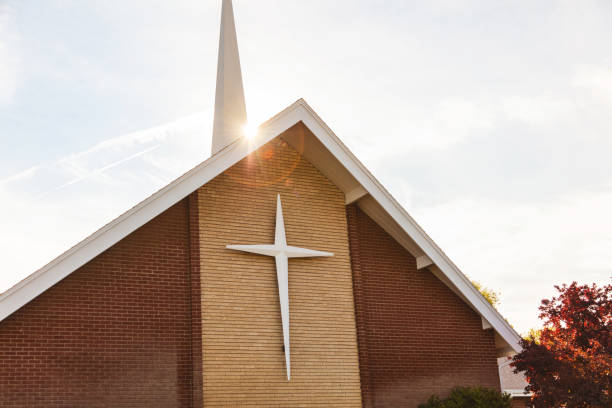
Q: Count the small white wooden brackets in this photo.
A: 3